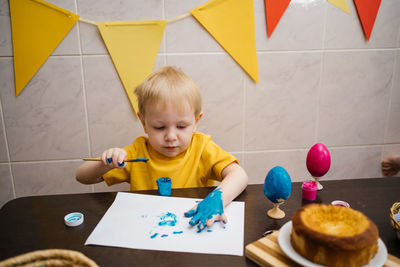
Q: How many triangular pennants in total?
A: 6